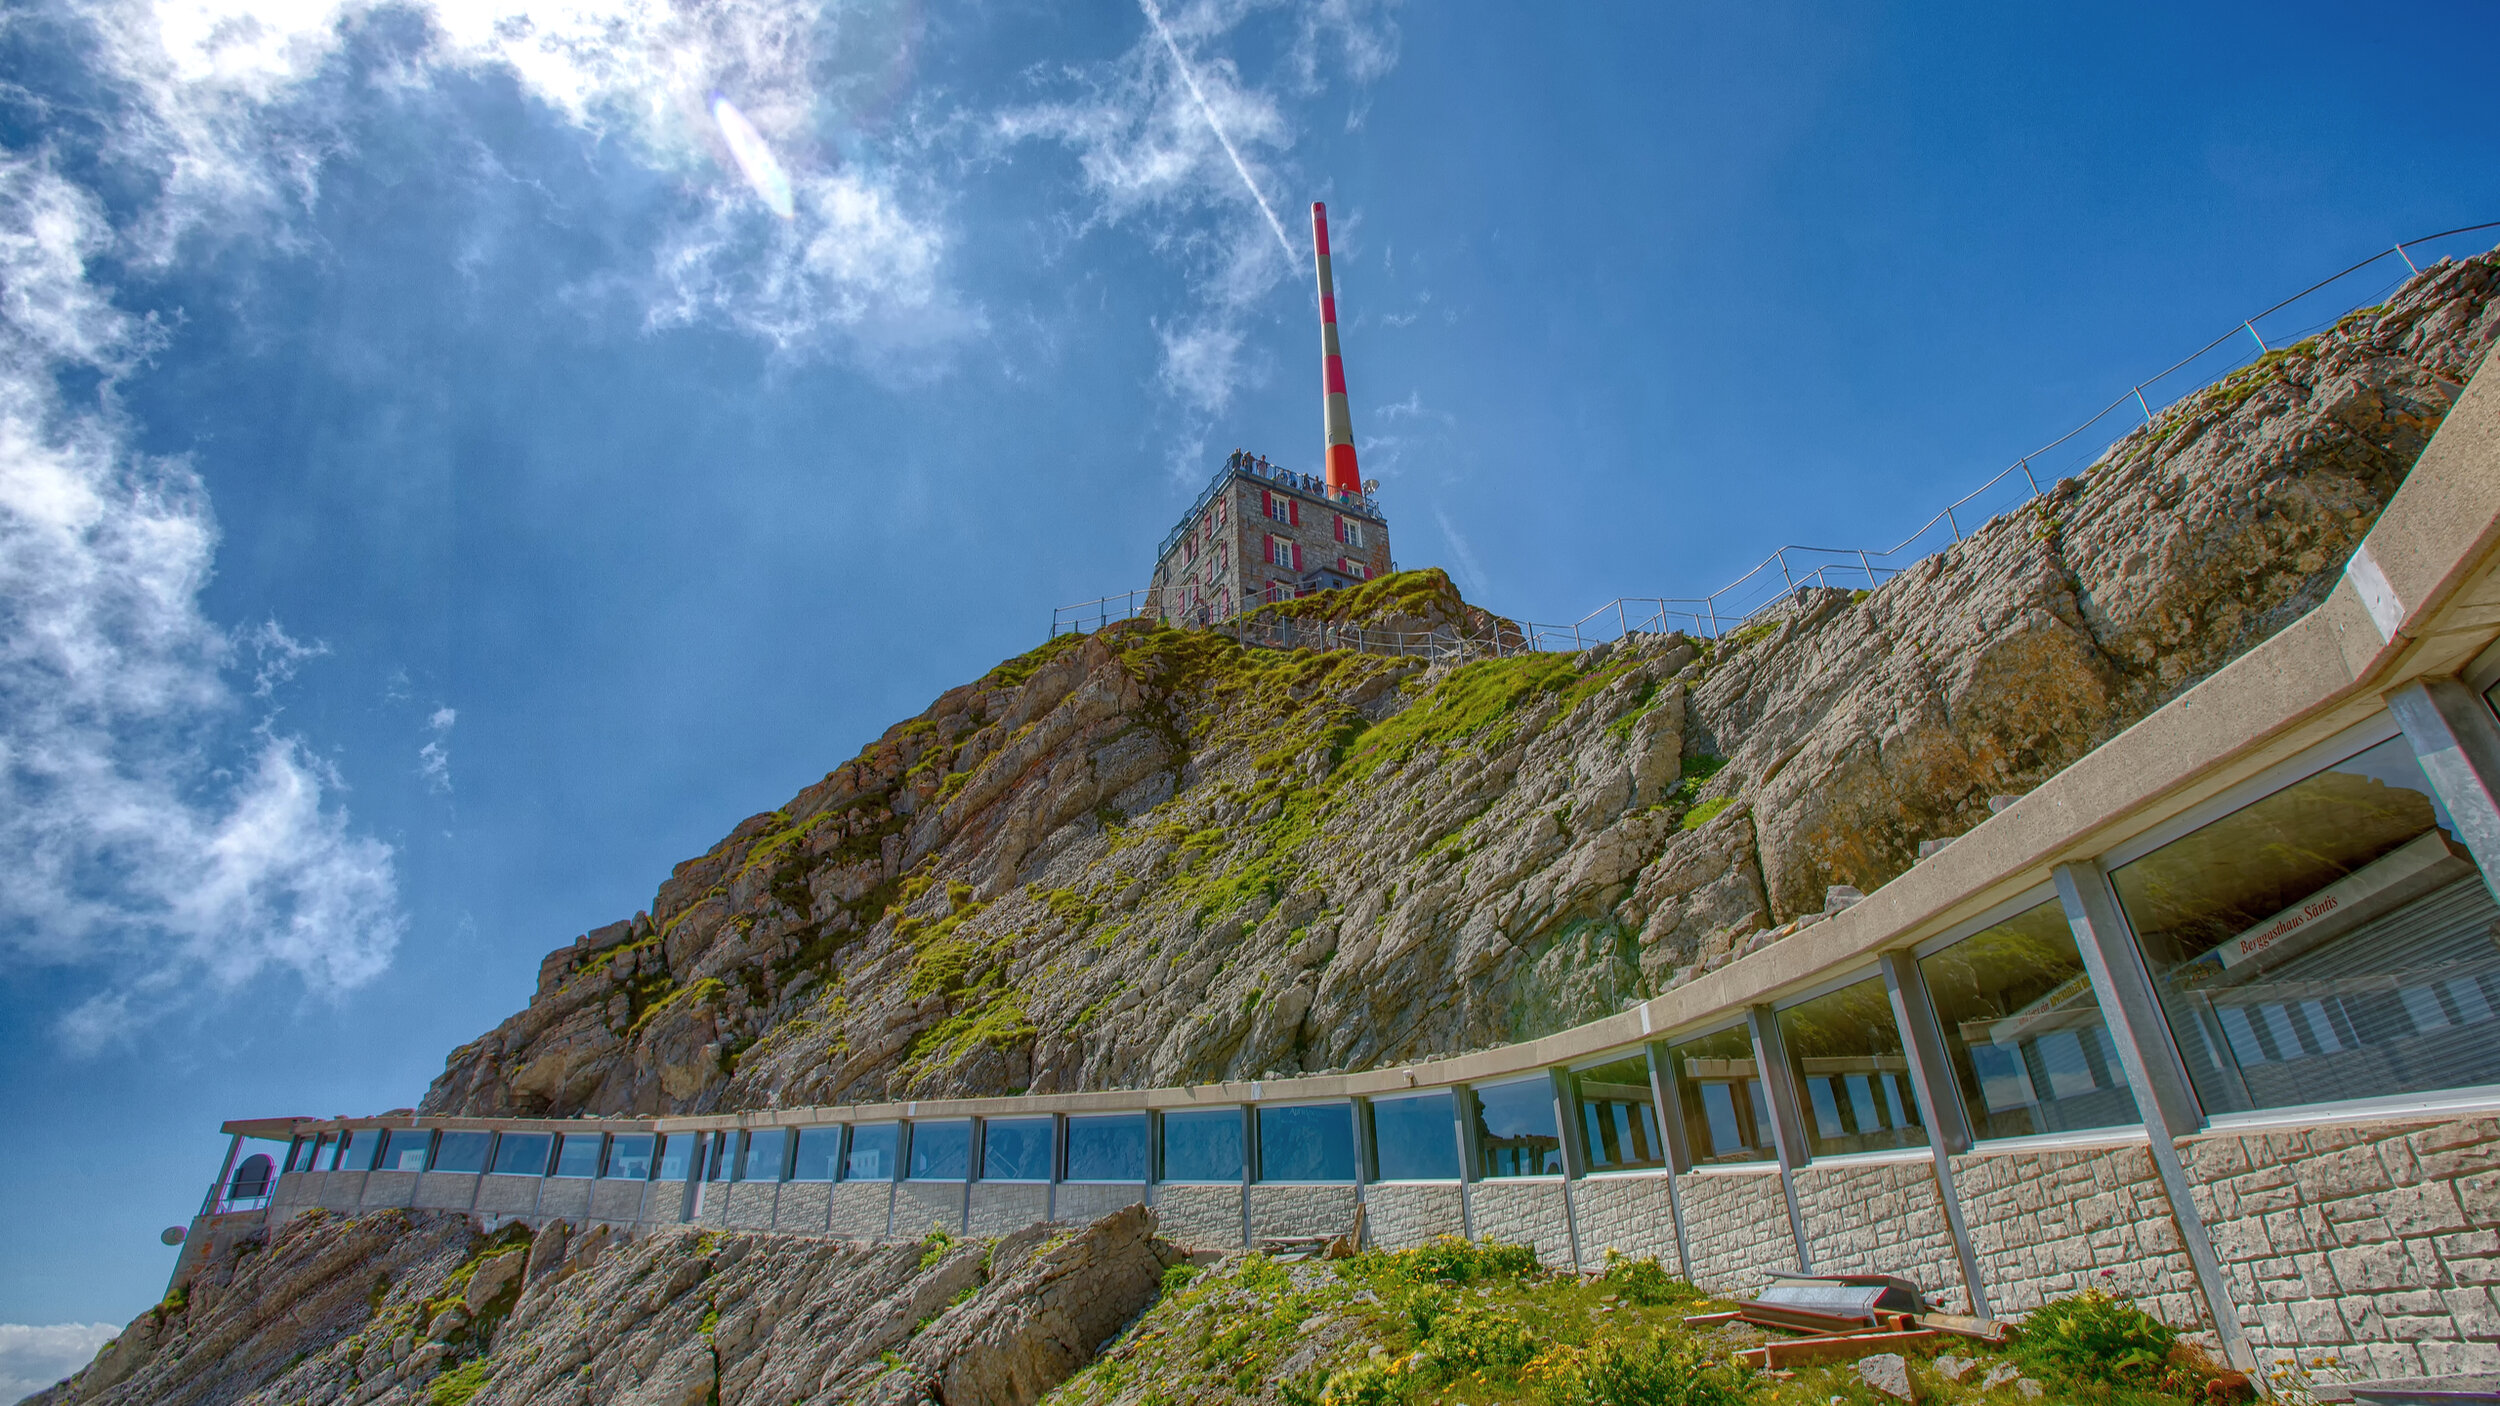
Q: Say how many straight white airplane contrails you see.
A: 1